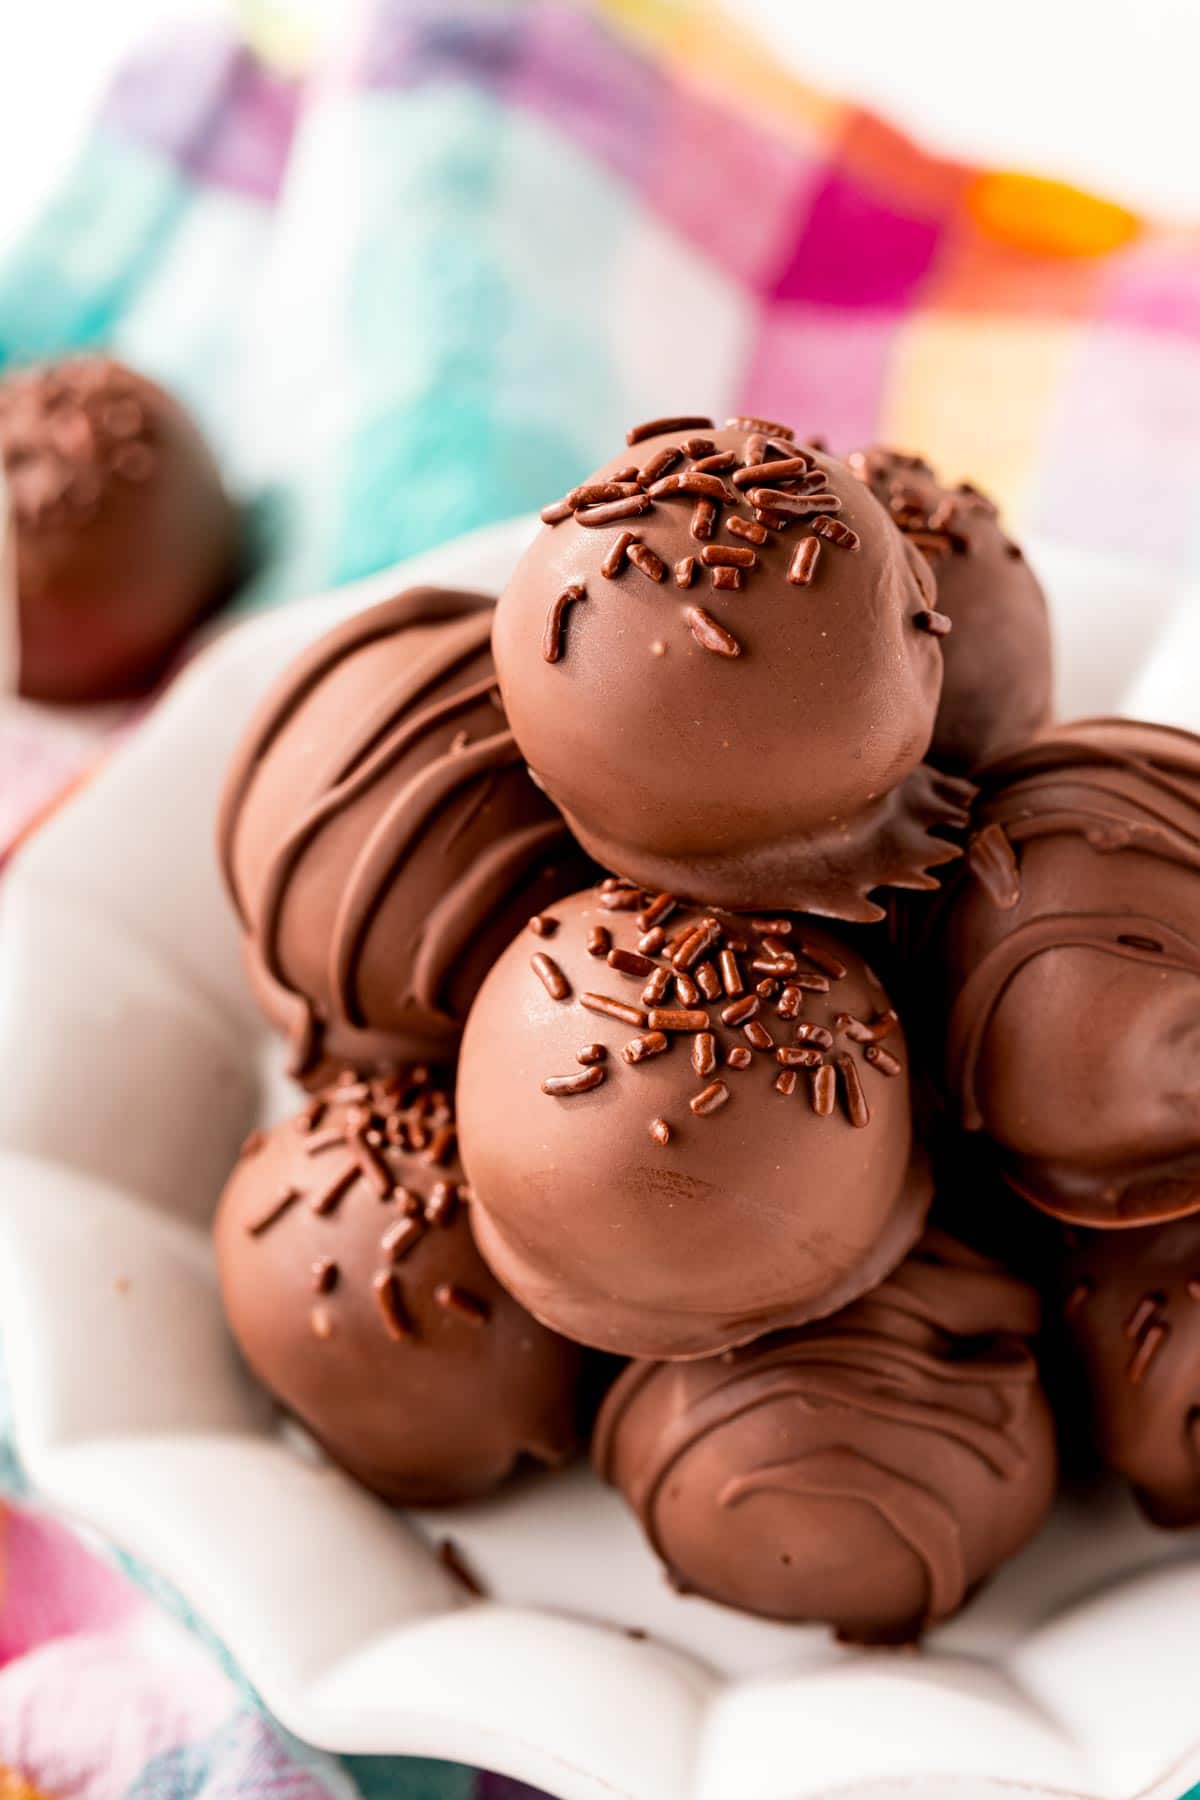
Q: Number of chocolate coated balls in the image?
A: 9